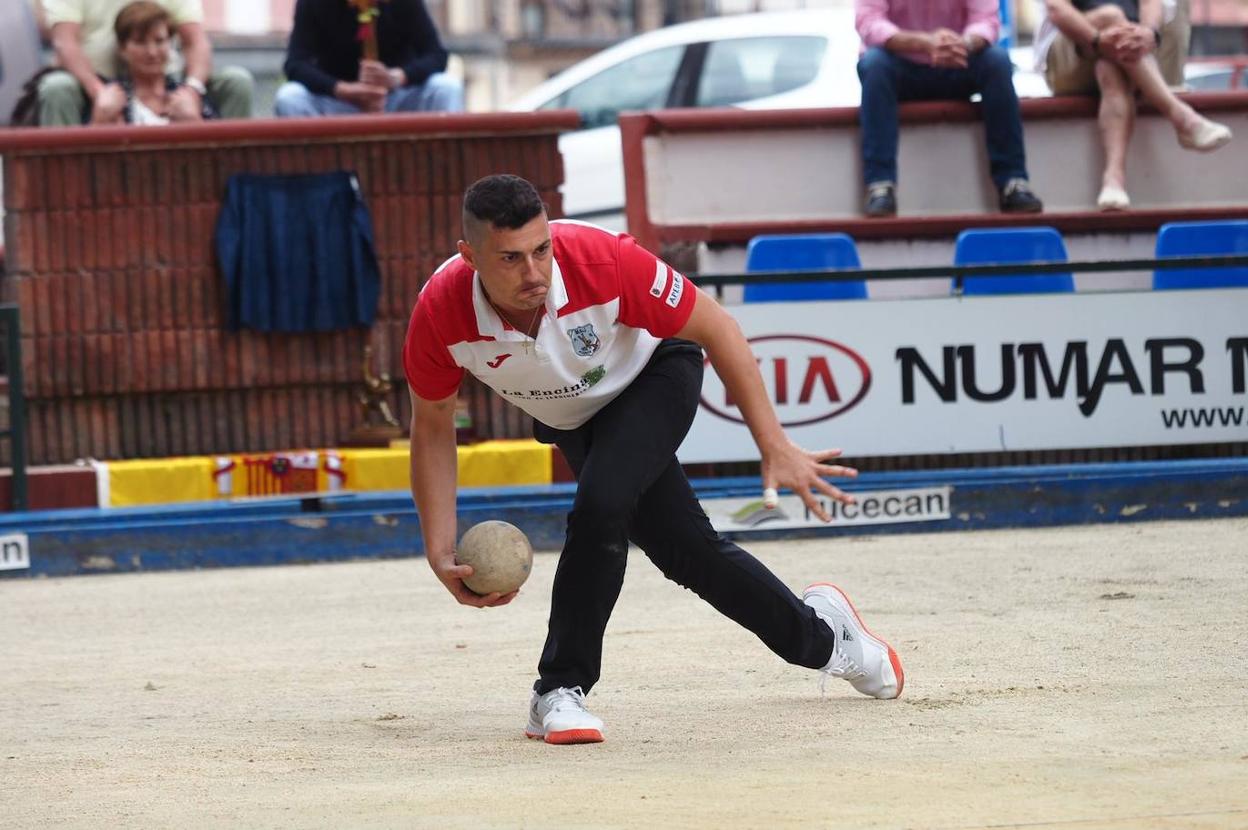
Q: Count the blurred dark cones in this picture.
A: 0